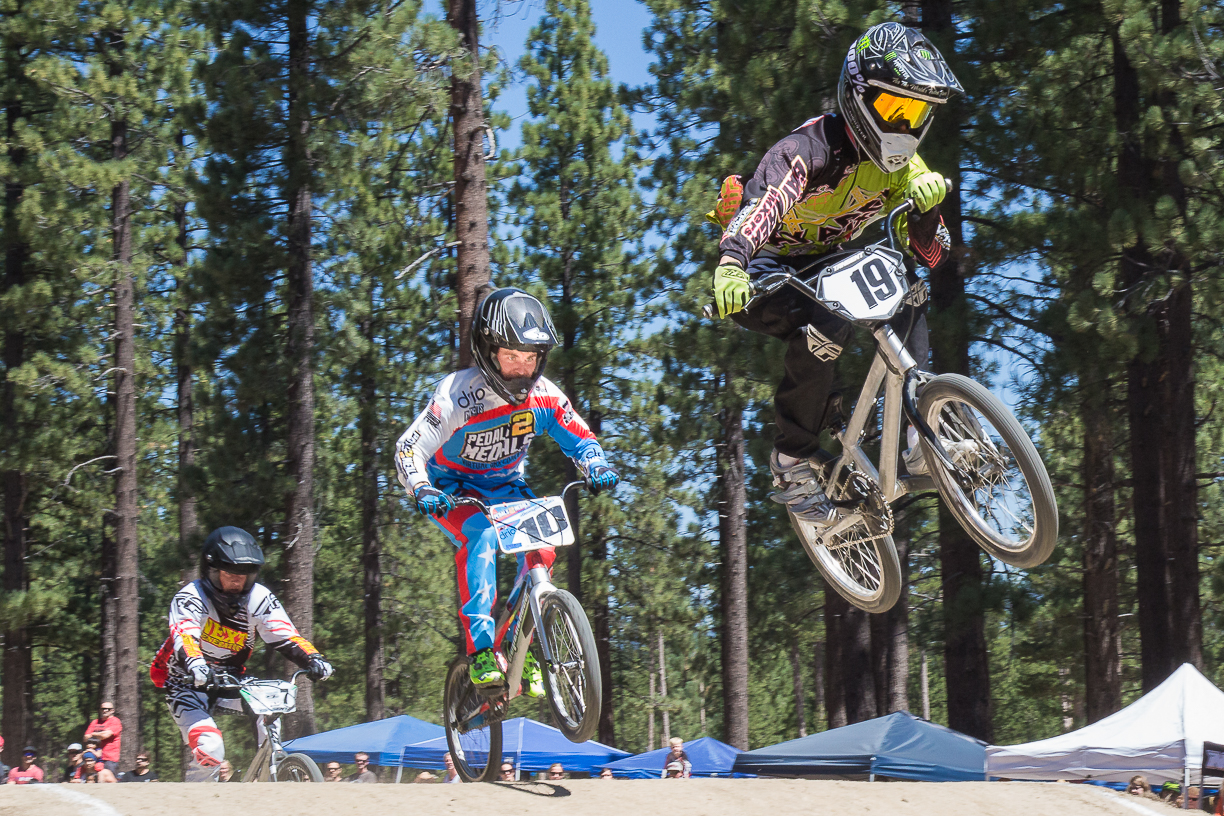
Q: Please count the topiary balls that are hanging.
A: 0